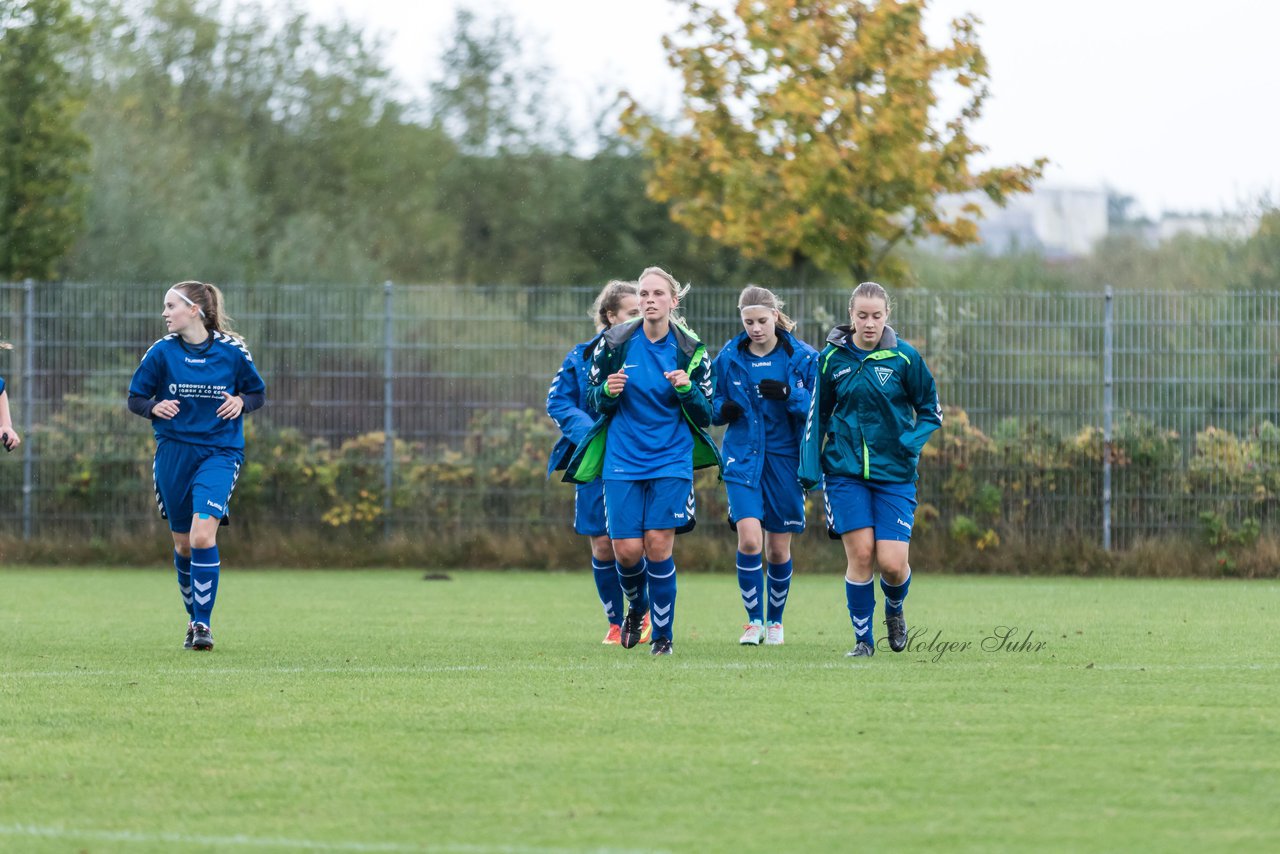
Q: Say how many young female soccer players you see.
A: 5